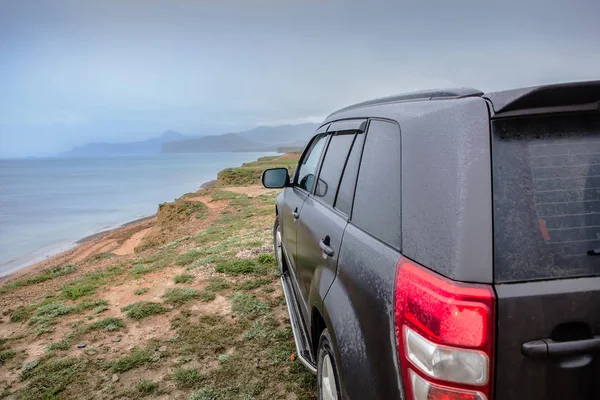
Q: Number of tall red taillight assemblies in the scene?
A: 1